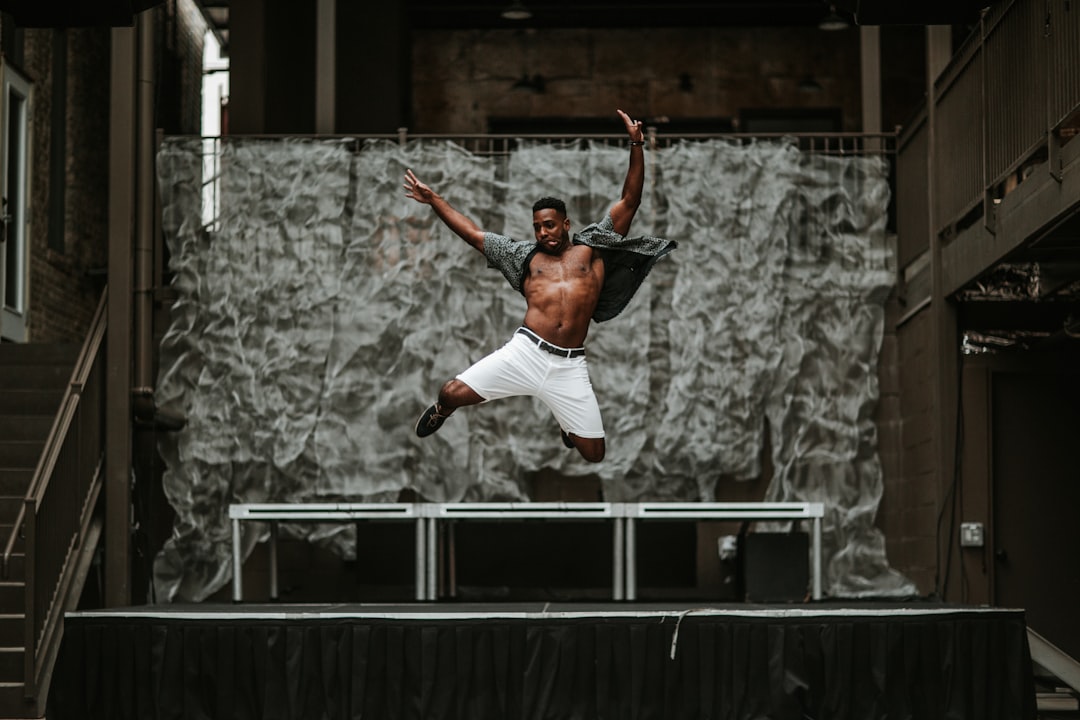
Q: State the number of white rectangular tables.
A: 3